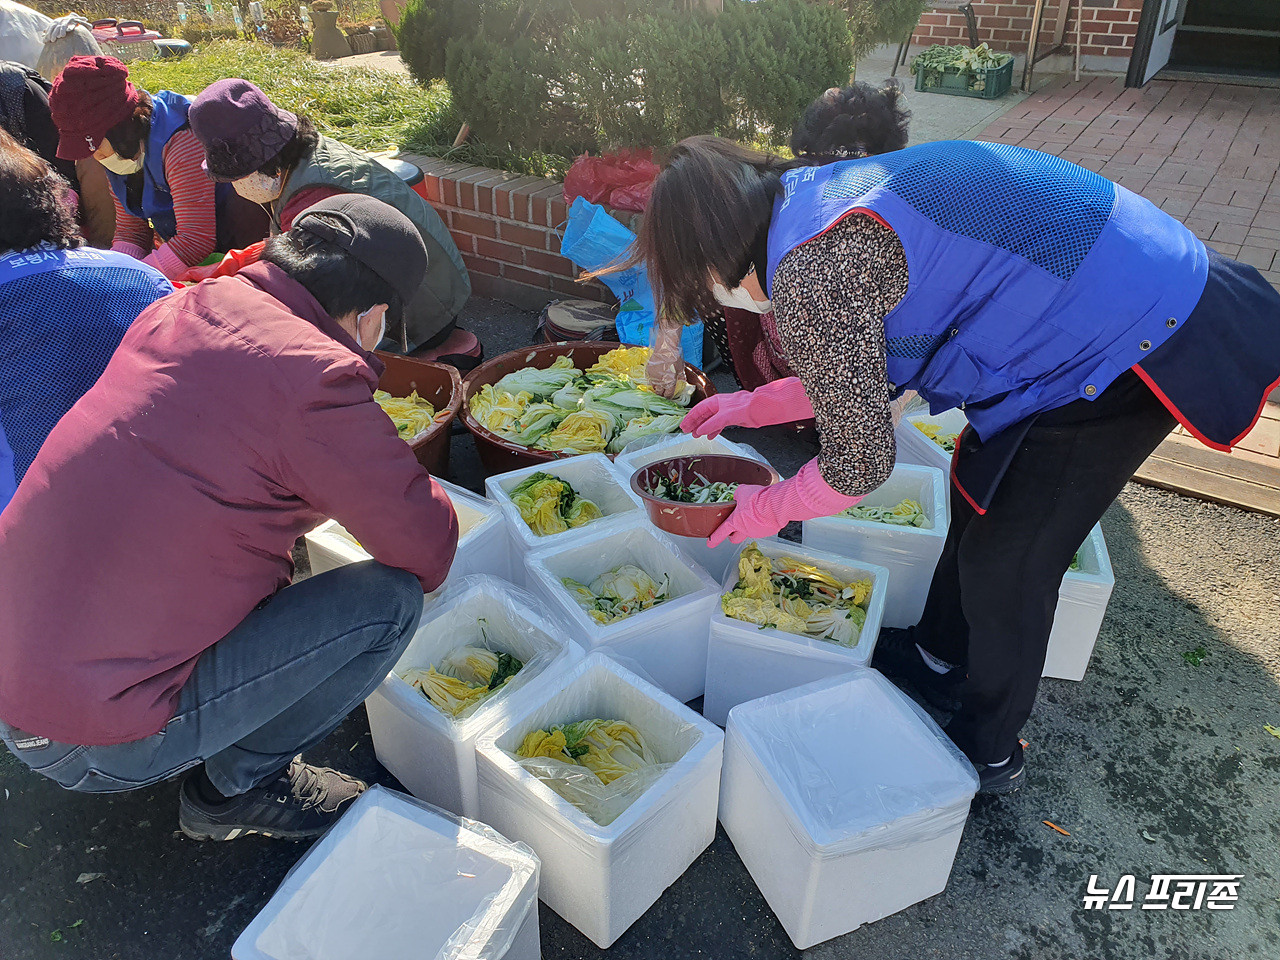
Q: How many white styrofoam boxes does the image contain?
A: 12